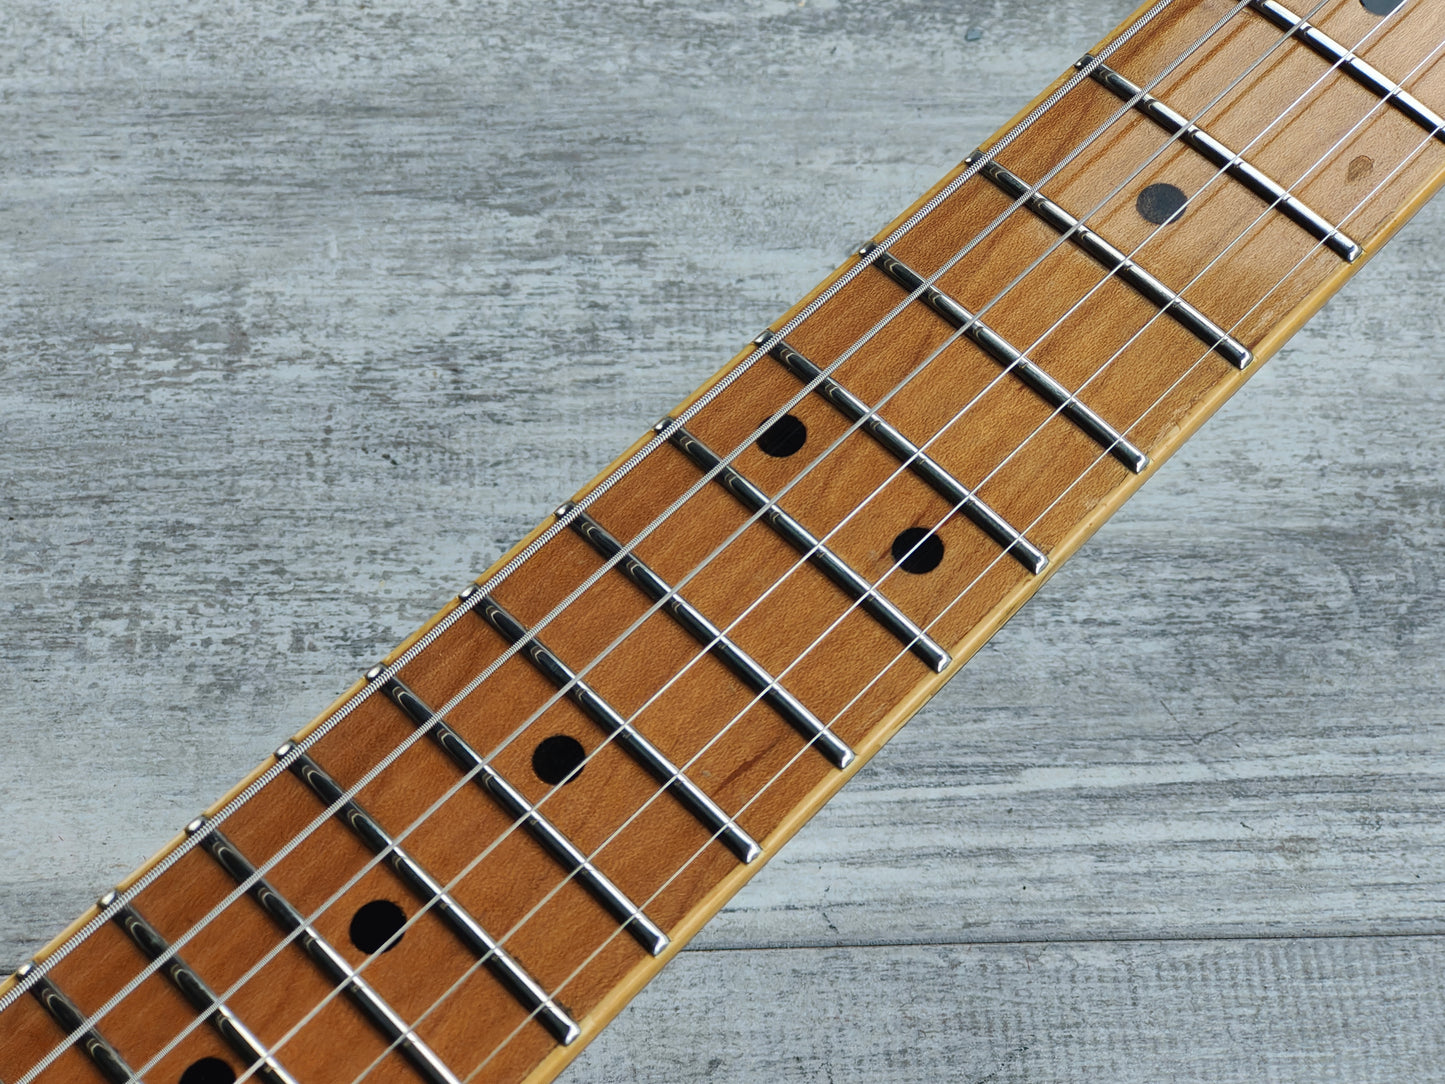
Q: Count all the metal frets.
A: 13